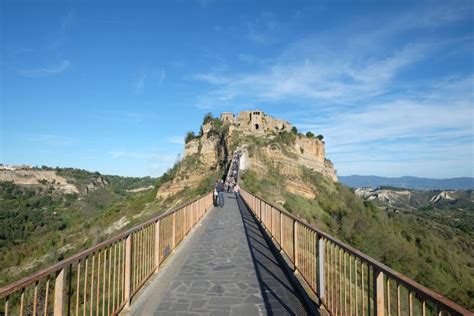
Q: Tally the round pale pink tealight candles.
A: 0